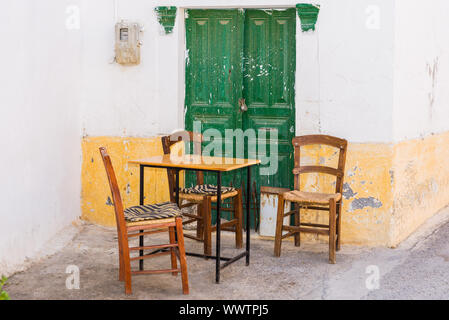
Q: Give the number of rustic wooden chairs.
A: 3